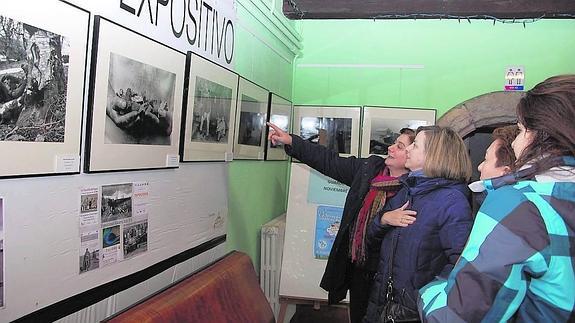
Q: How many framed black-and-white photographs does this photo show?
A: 7